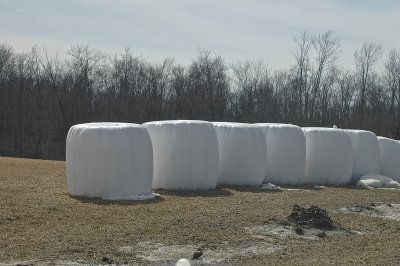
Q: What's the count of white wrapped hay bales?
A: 7